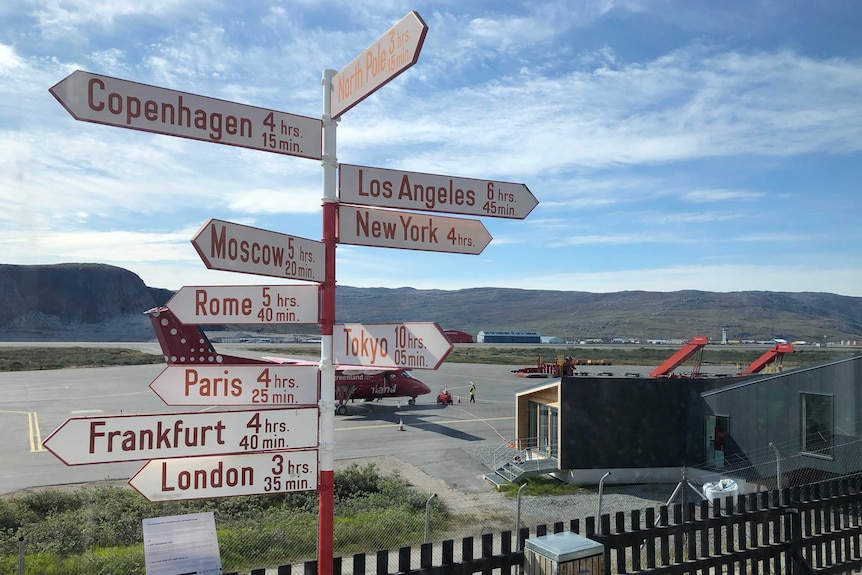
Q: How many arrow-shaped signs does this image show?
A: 10